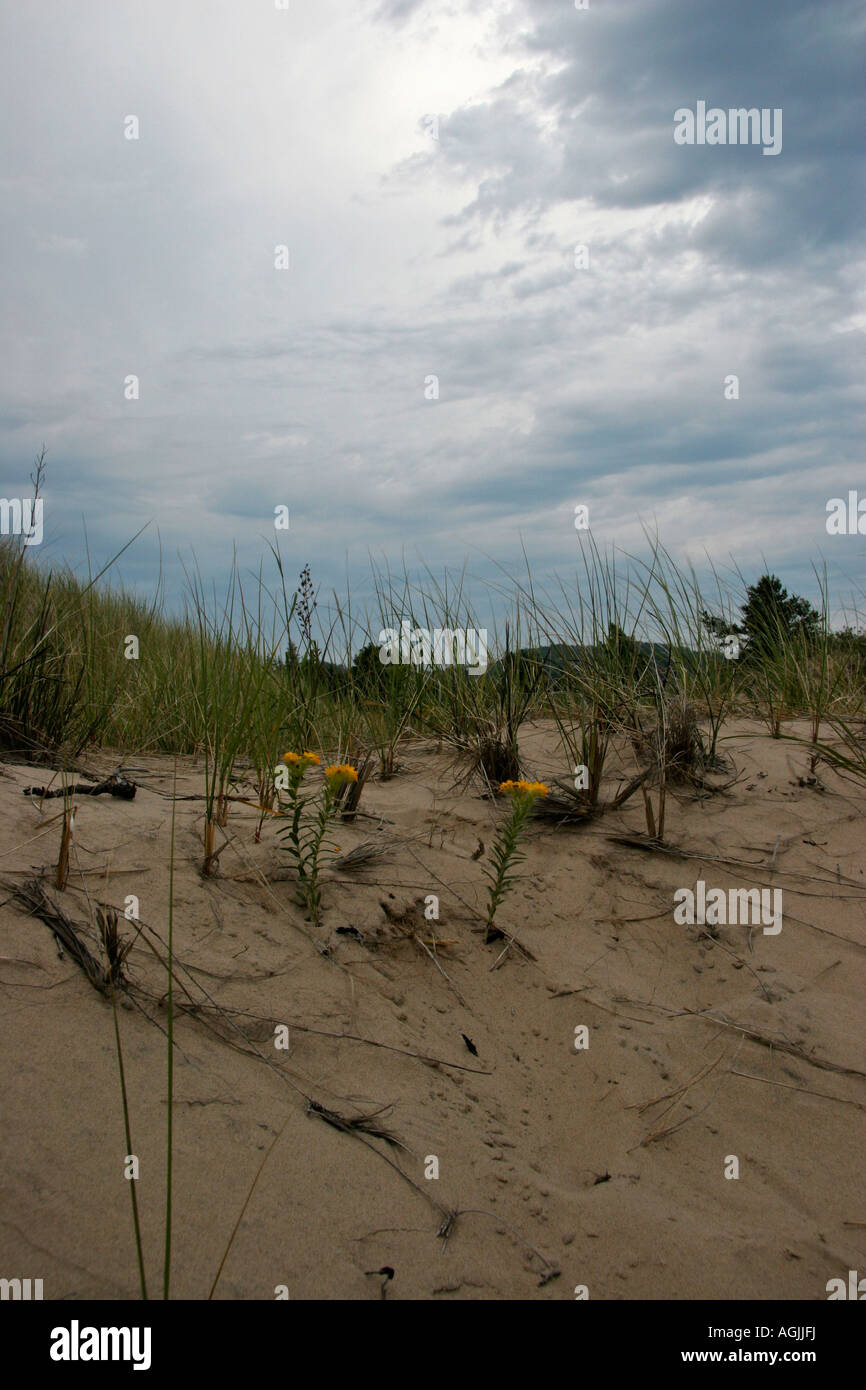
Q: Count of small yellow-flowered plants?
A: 3